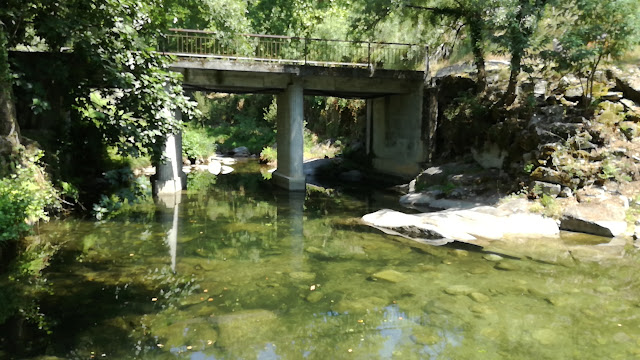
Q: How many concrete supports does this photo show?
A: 3